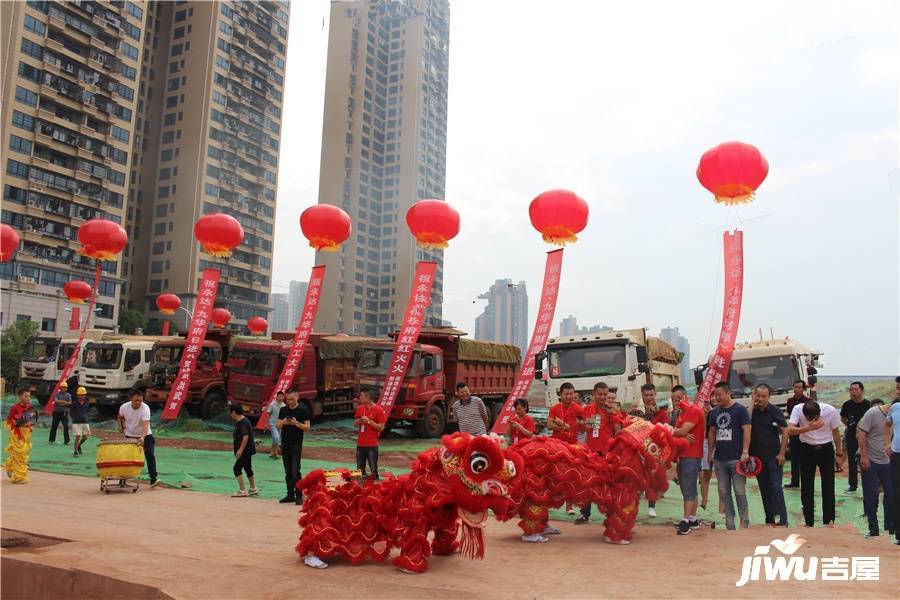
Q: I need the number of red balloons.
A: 11